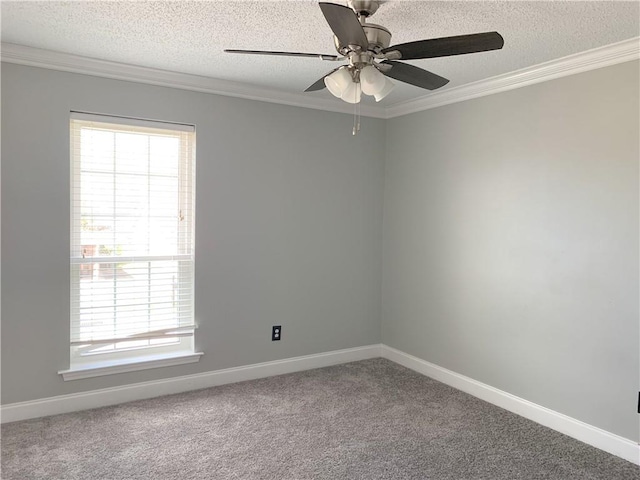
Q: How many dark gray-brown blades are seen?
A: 5